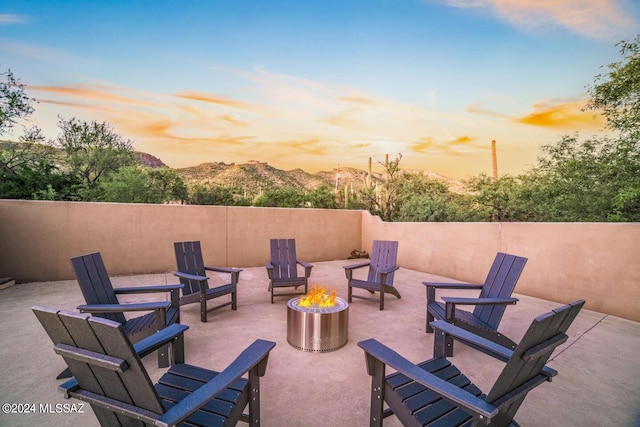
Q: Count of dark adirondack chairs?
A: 7